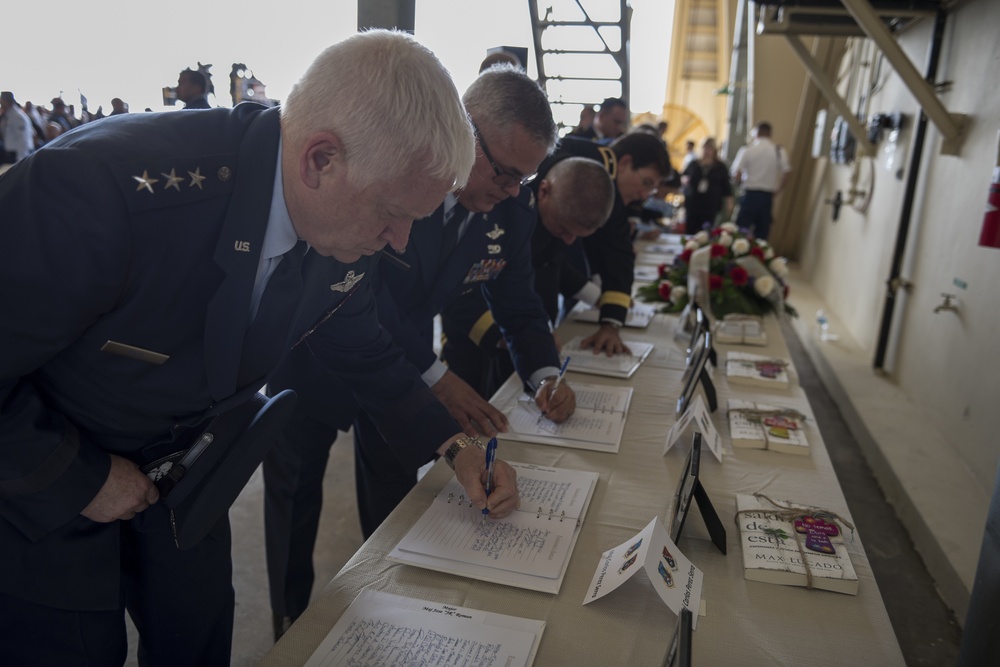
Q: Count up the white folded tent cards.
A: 2